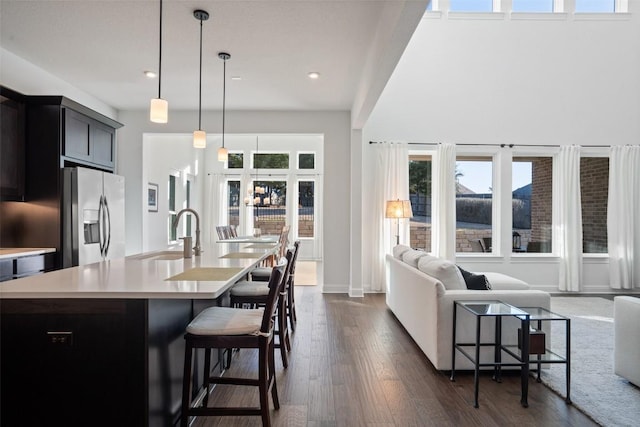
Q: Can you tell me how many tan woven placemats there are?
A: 3